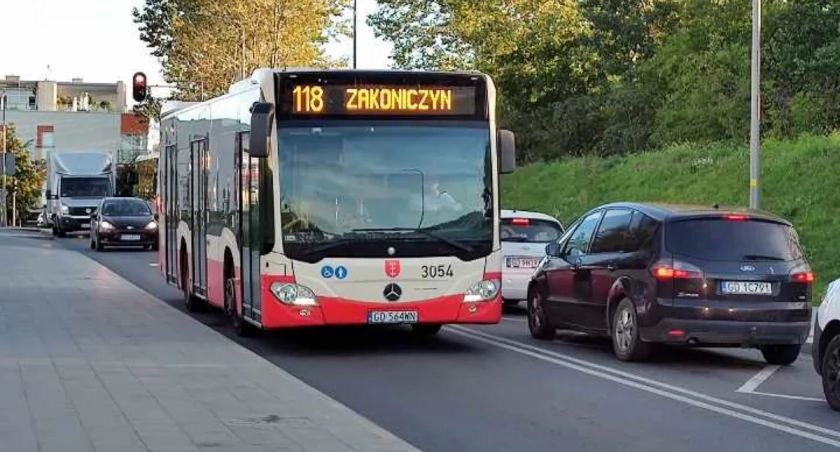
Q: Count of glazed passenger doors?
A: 3